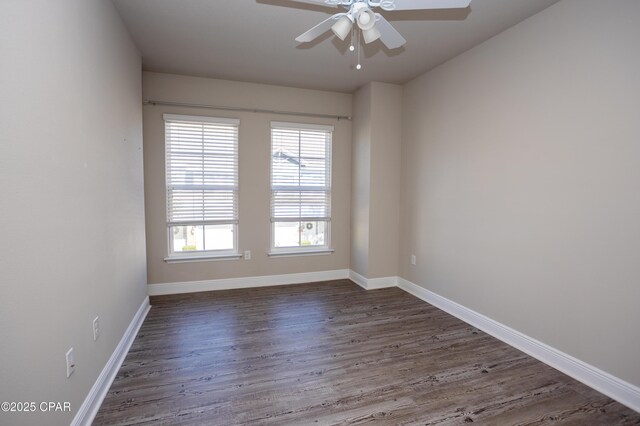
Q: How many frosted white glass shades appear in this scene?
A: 3